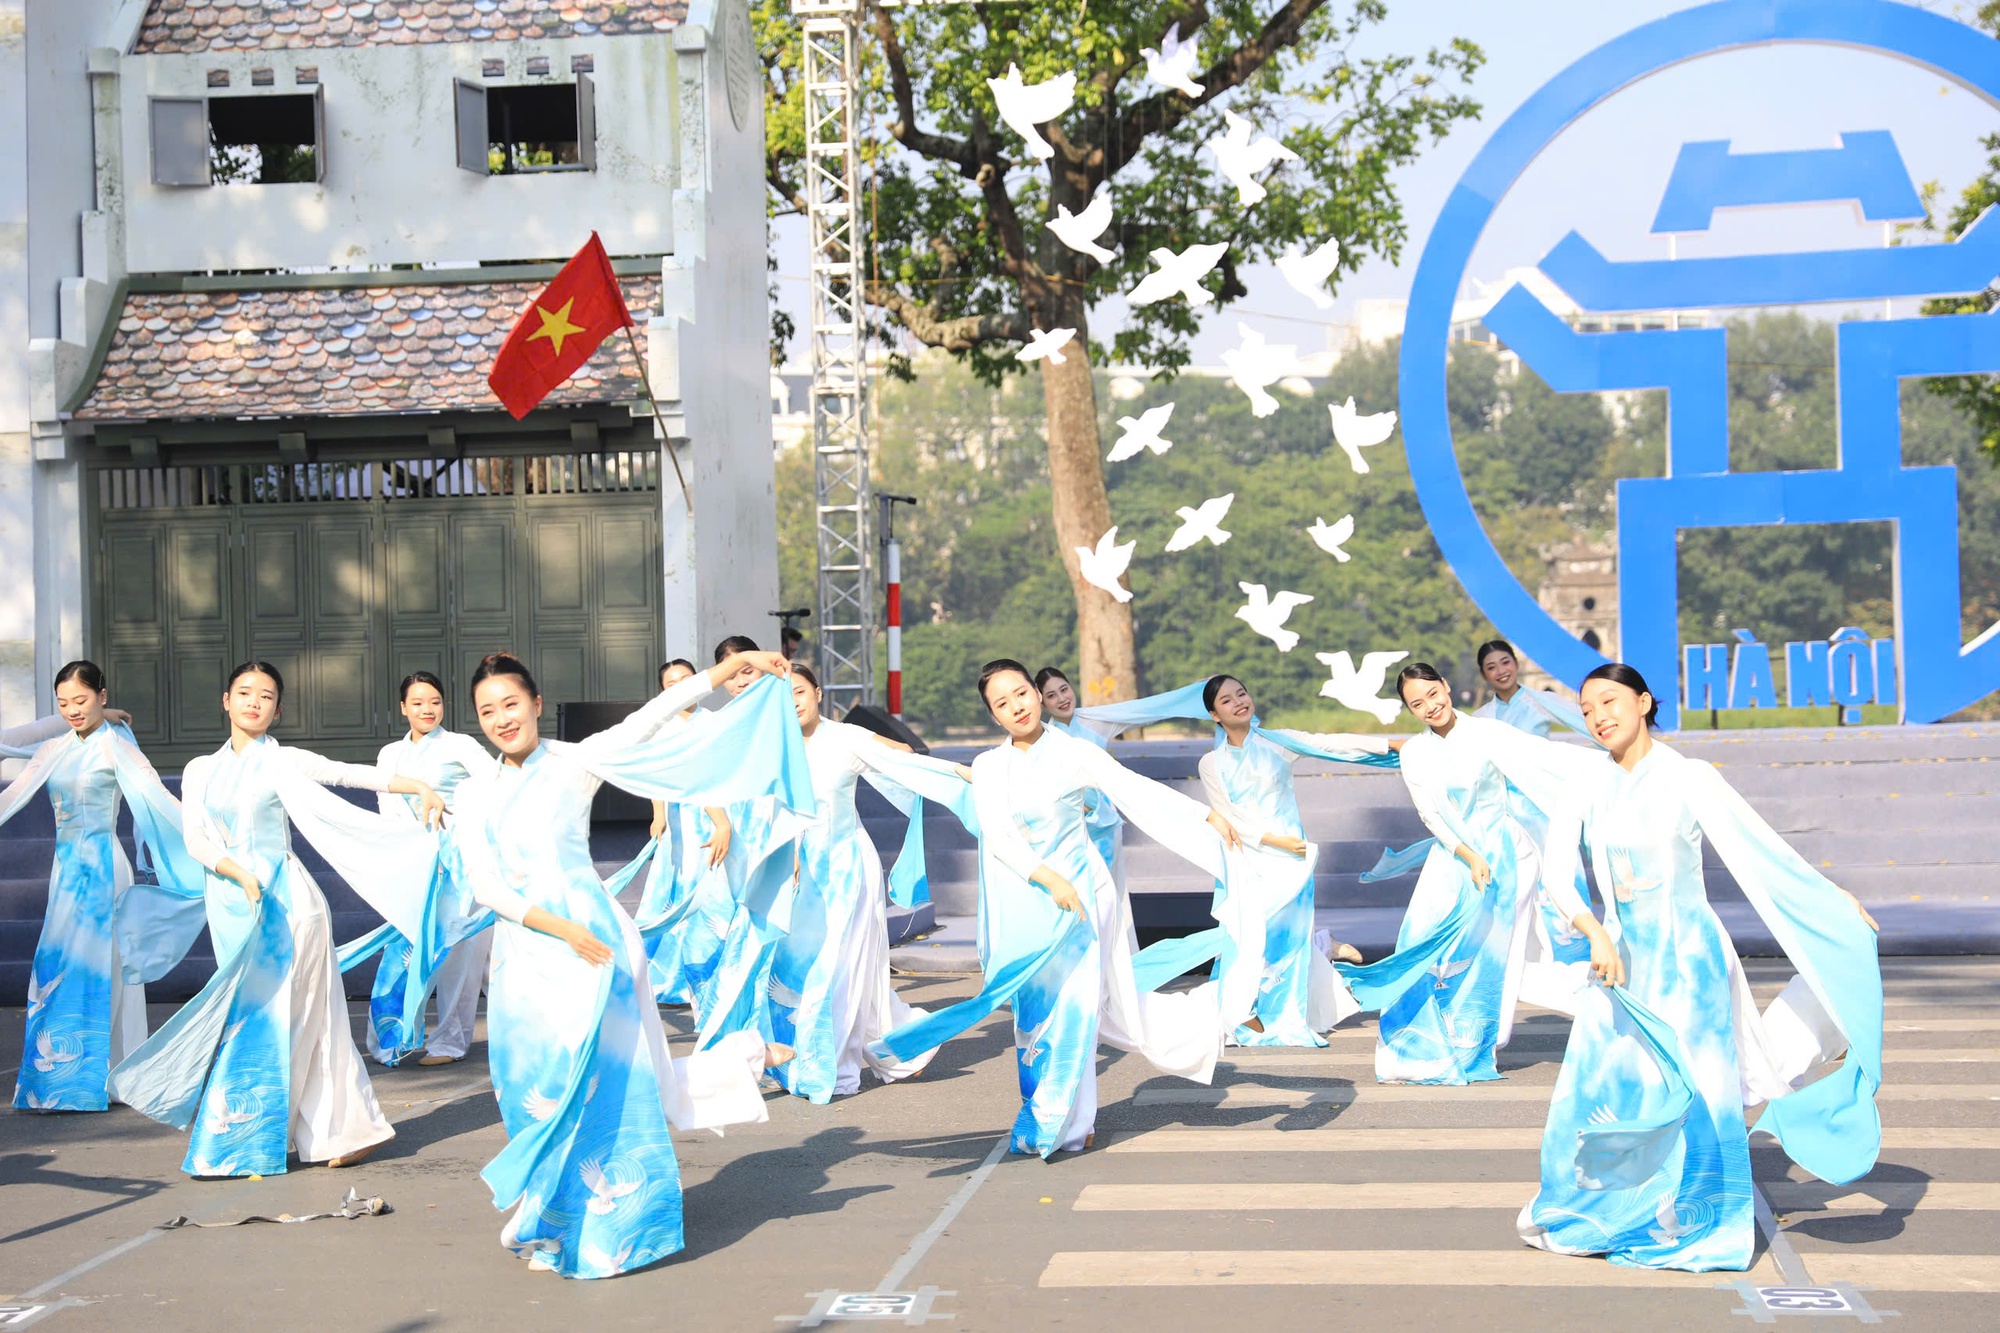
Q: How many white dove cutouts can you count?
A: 15